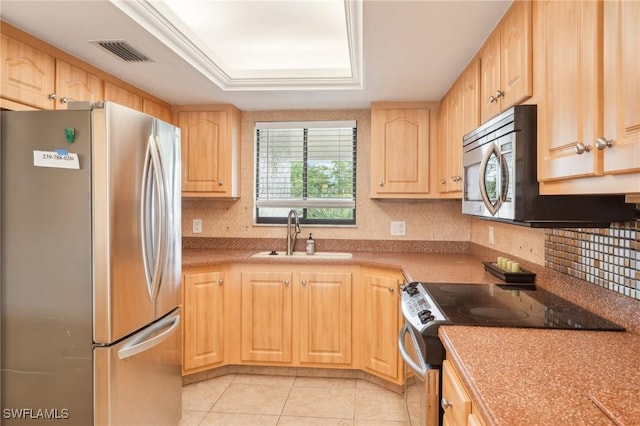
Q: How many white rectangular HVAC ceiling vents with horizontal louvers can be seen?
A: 1